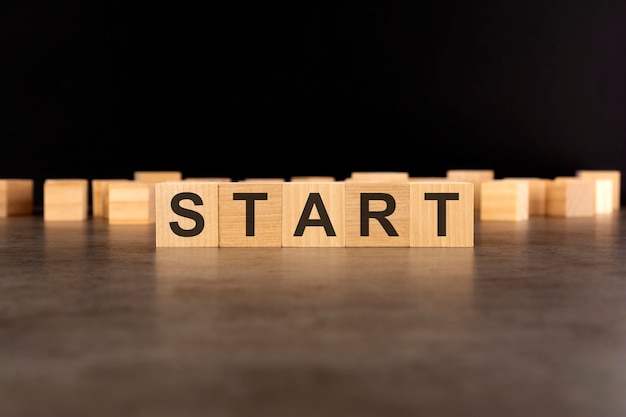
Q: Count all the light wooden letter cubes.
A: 5